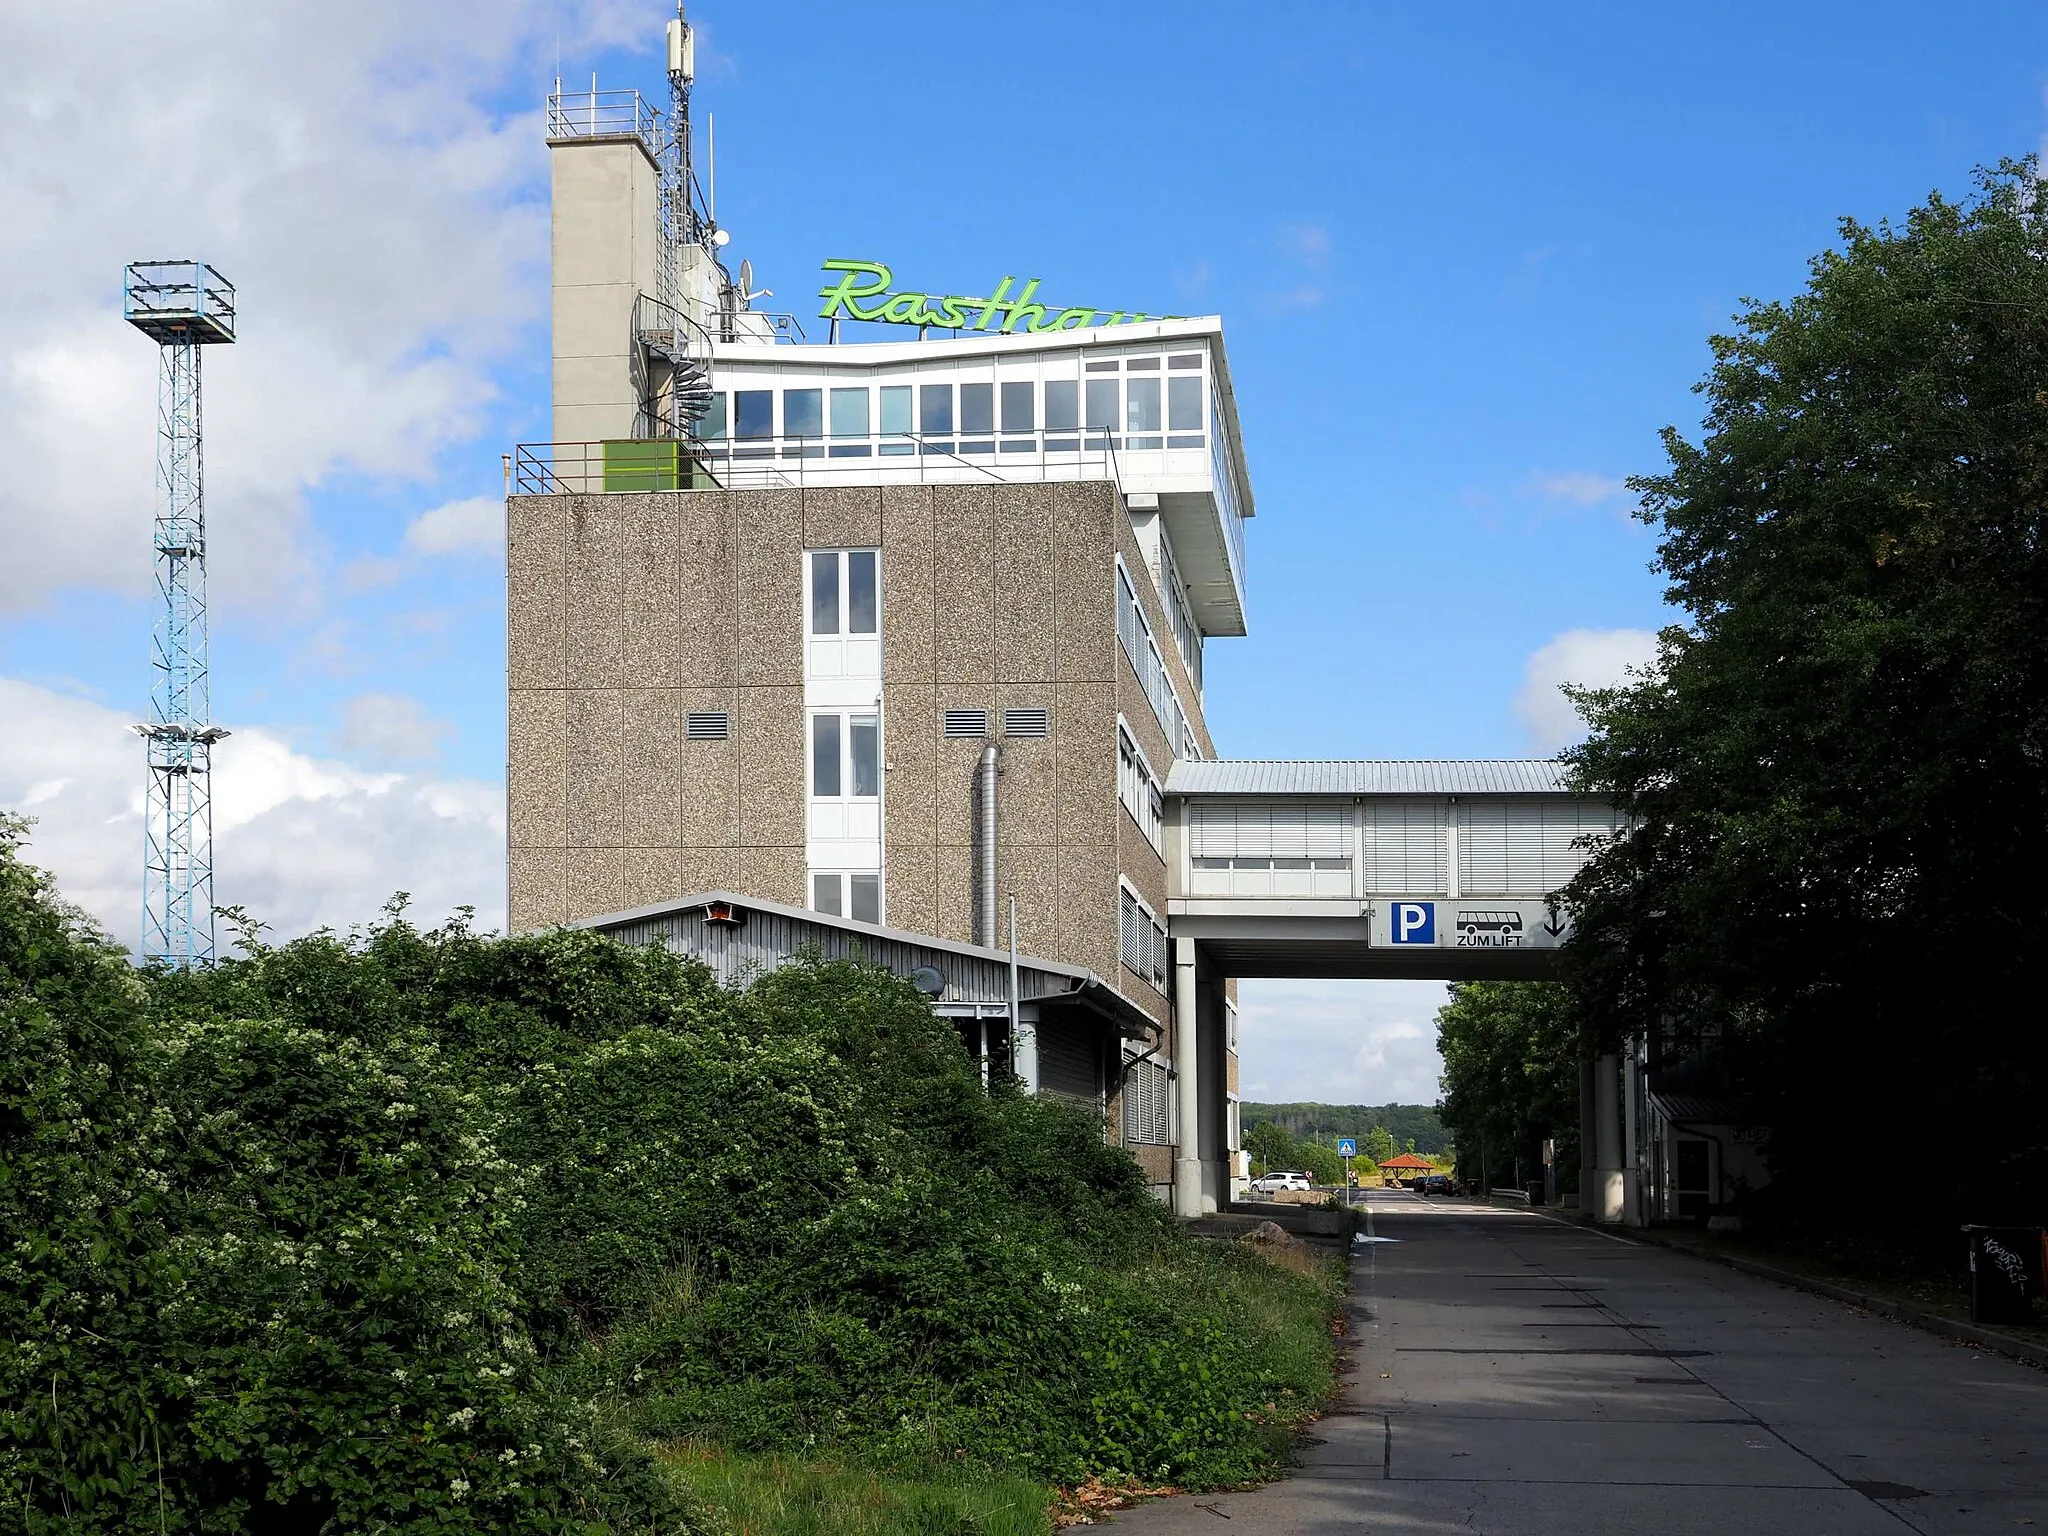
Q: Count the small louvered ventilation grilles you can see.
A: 3